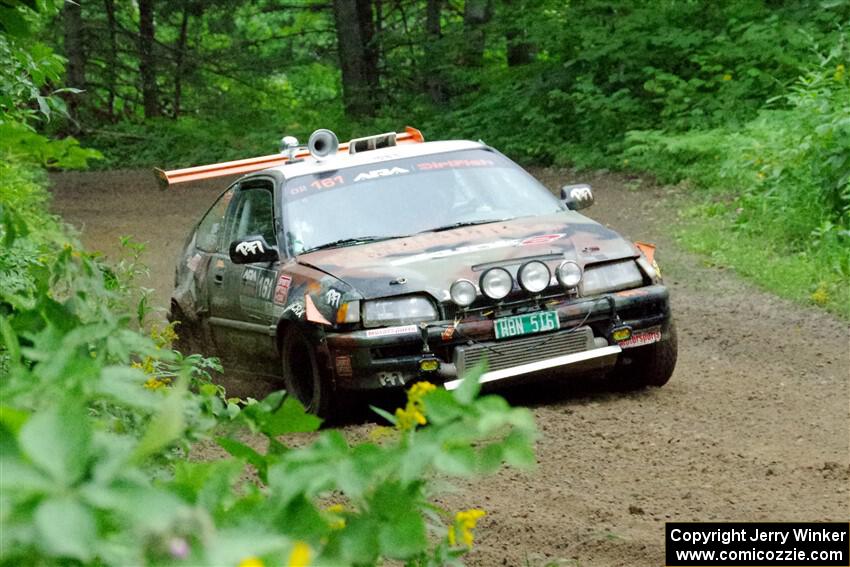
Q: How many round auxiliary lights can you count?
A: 4